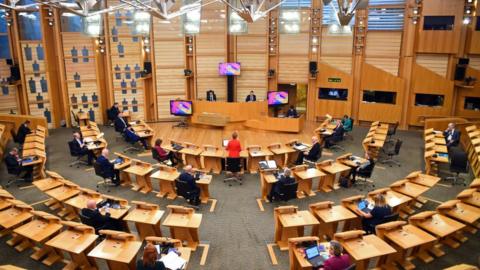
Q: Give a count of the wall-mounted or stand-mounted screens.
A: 3